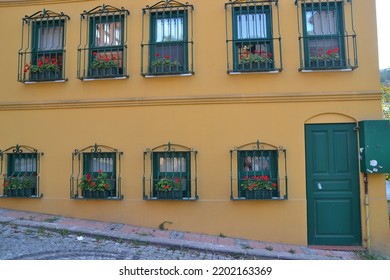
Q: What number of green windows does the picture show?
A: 9